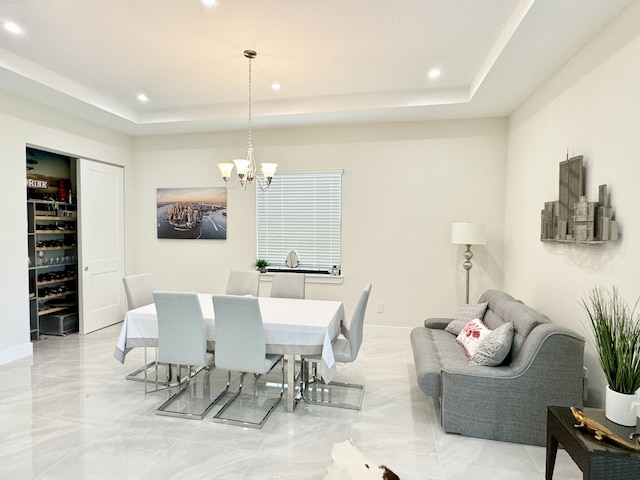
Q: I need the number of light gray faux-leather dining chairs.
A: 6